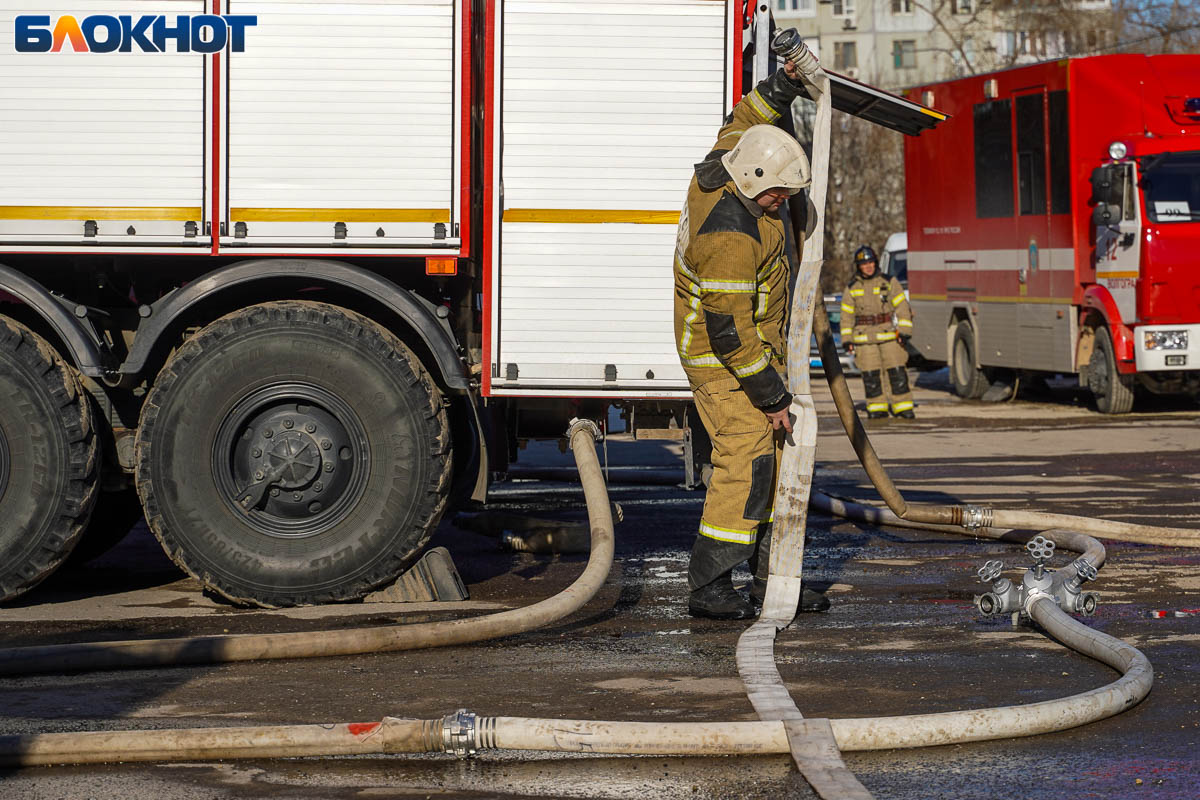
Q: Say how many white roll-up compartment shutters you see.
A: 3